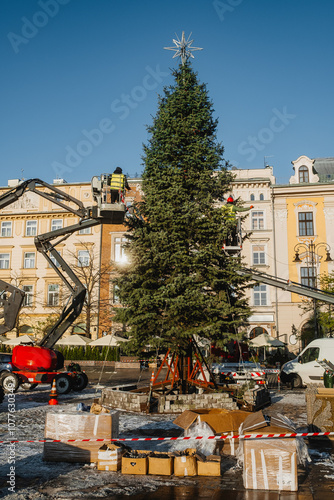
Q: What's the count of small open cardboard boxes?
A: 5